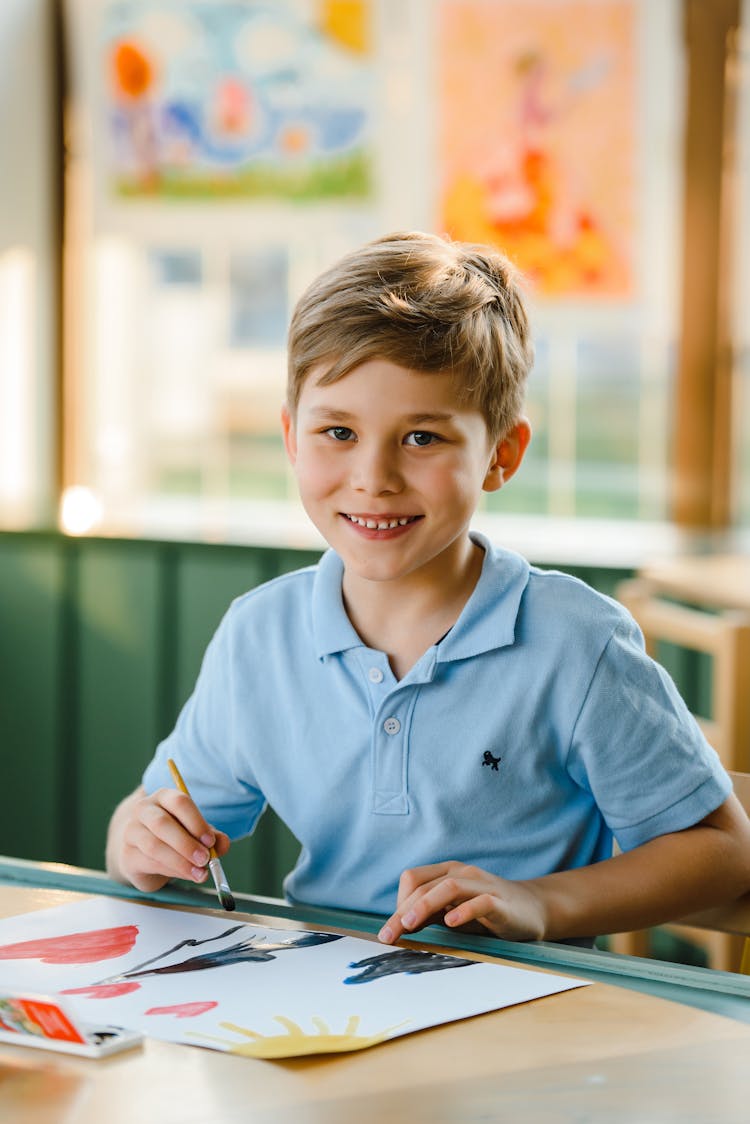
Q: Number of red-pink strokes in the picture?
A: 3